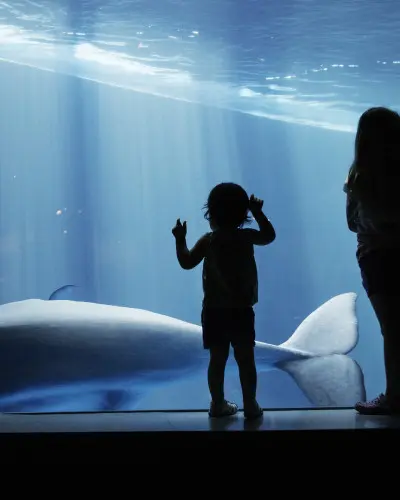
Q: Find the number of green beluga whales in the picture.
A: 0